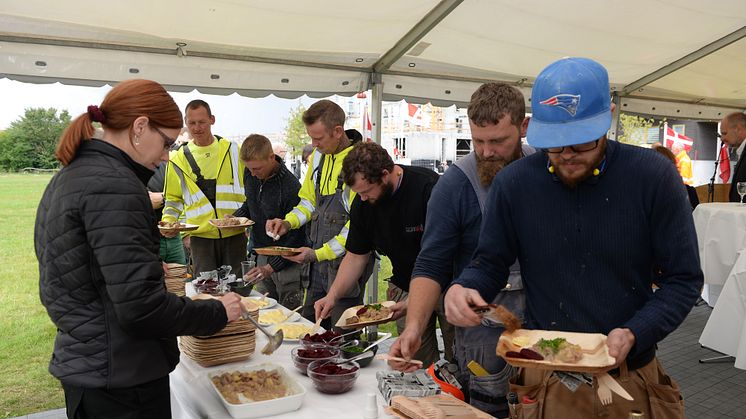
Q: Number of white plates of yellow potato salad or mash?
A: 3